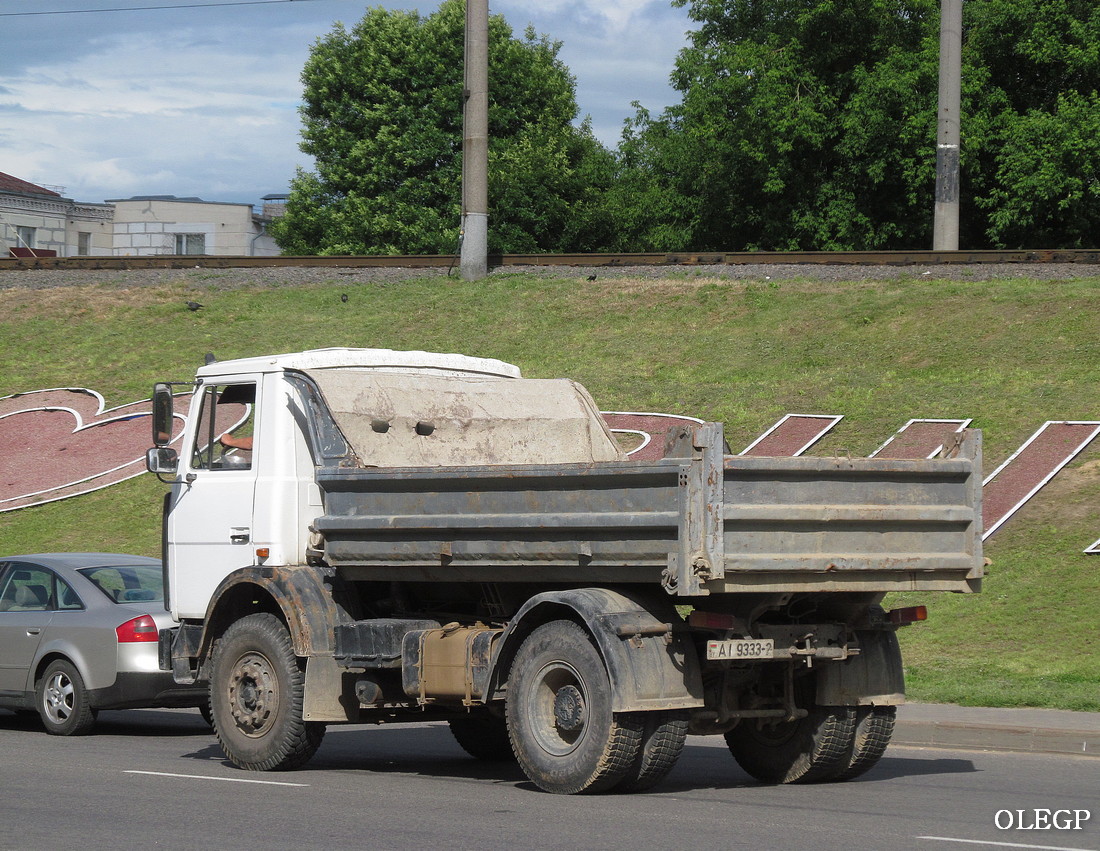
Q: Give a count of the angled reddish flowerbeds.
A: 3